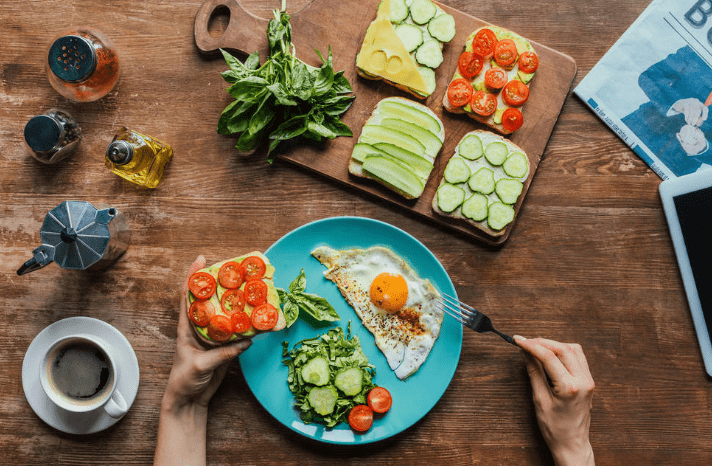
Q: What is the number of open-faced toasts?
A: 5